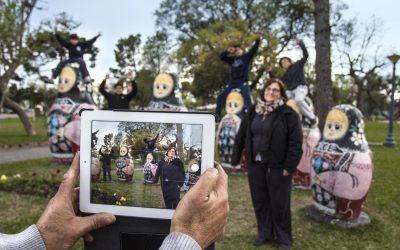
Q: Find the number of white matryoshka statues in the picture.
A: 0